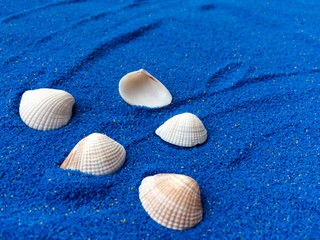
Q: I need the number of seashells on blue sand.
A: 5